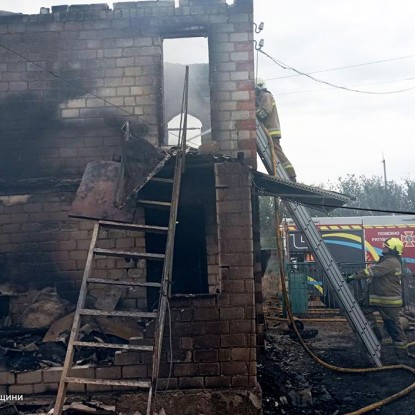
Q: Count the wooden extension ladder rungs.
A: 8